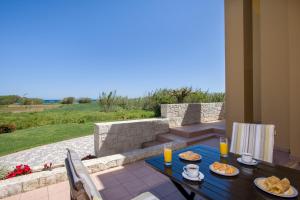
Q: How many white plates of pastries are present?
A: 3